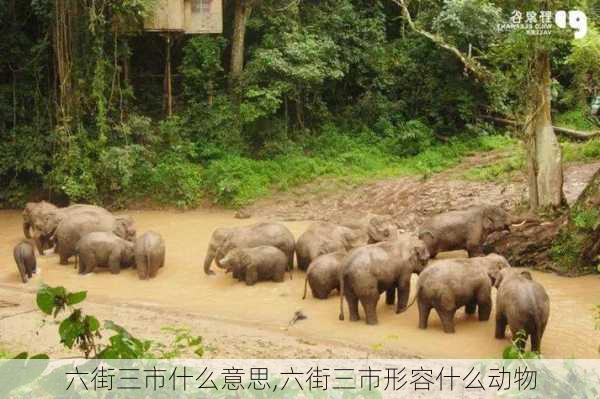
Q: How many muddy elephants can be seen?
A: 15